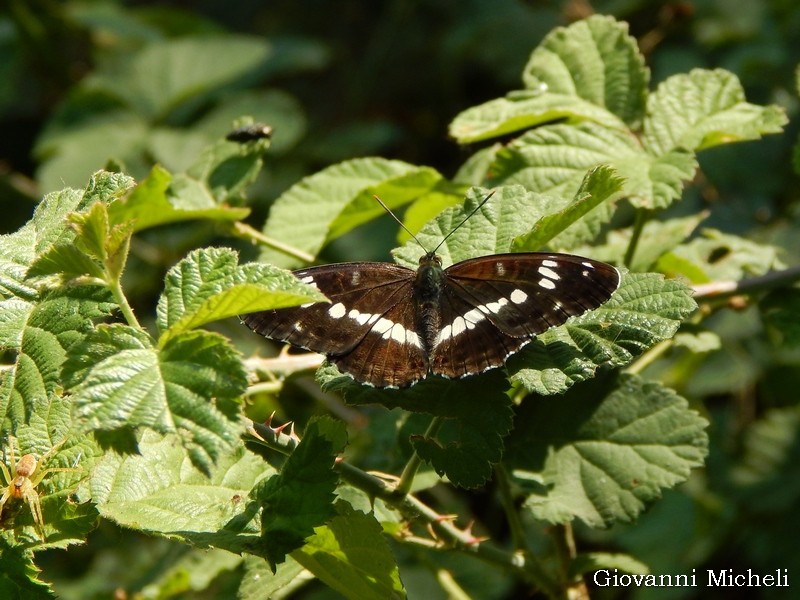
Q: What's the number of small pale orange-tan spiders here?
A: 1